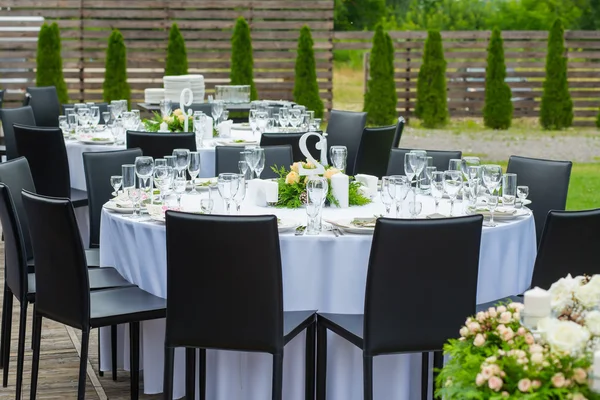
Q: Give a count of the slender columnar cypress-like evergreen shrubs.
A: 9